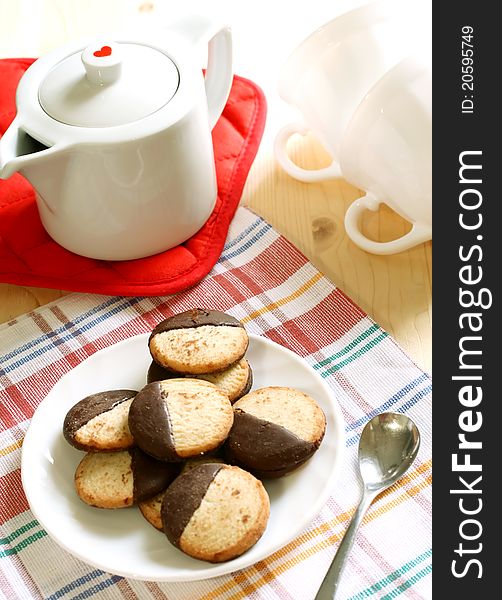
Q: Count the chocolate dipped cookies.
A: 8